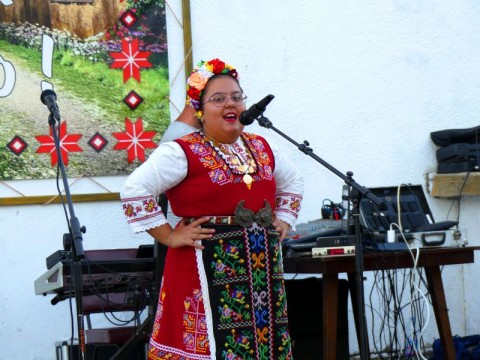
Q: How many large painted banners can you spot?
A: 1